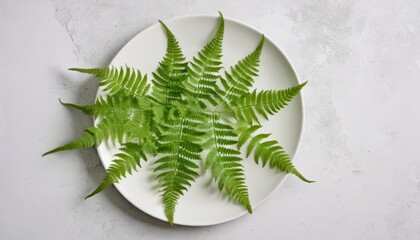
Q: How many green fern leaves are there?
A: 11